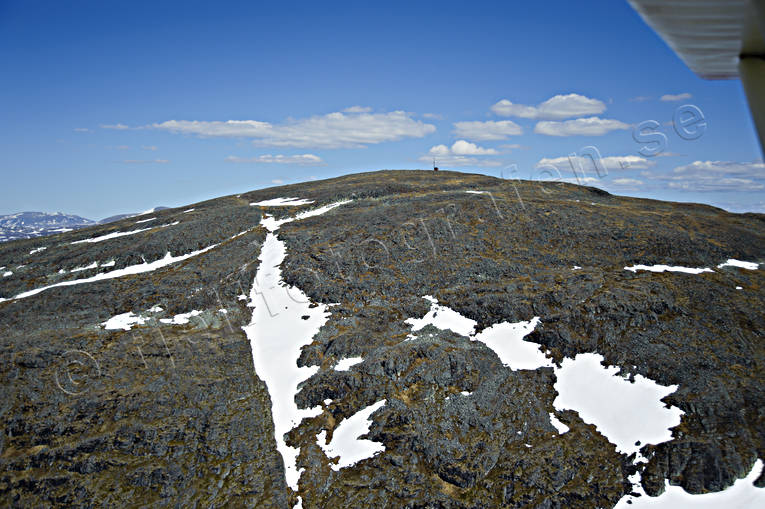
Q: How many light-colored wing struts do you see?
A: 1